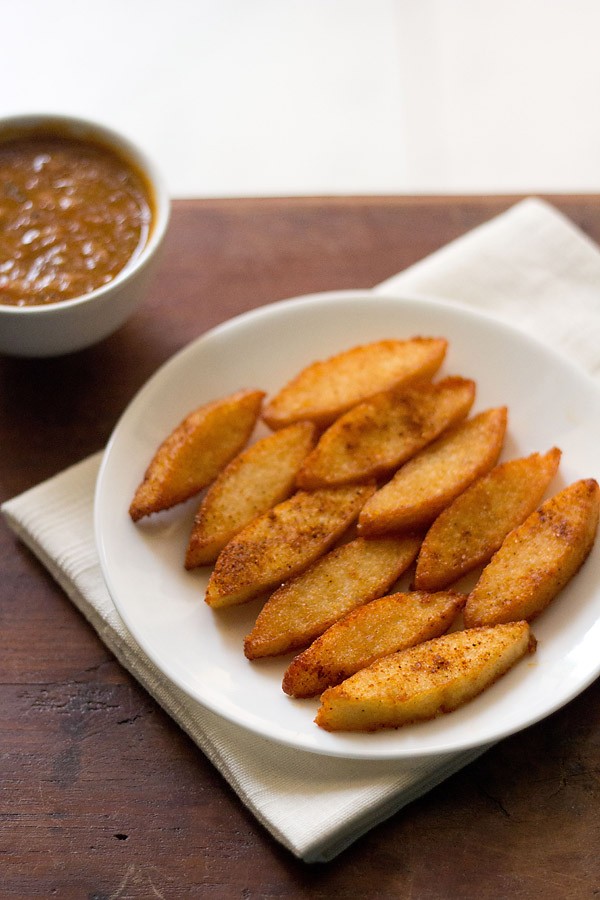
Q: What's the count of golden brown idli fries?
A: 11